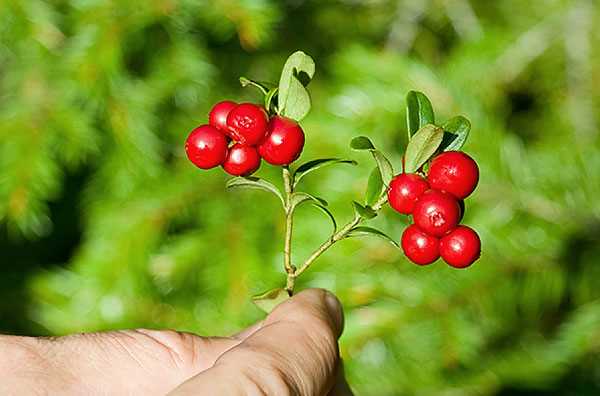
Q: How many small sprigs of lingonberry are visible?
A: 2